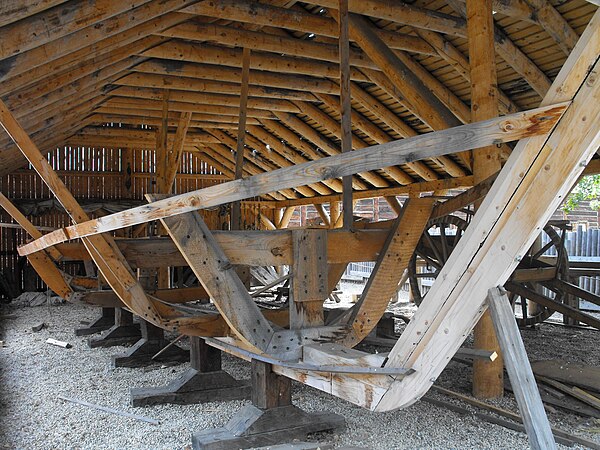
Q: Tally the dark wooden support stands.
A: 5